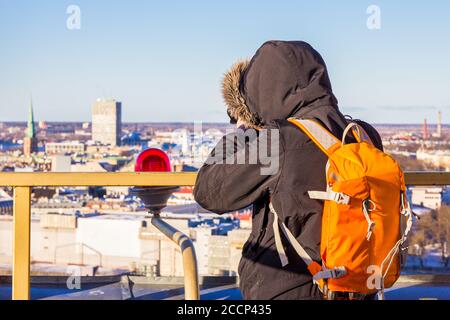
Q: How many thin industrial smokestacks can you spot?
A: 2